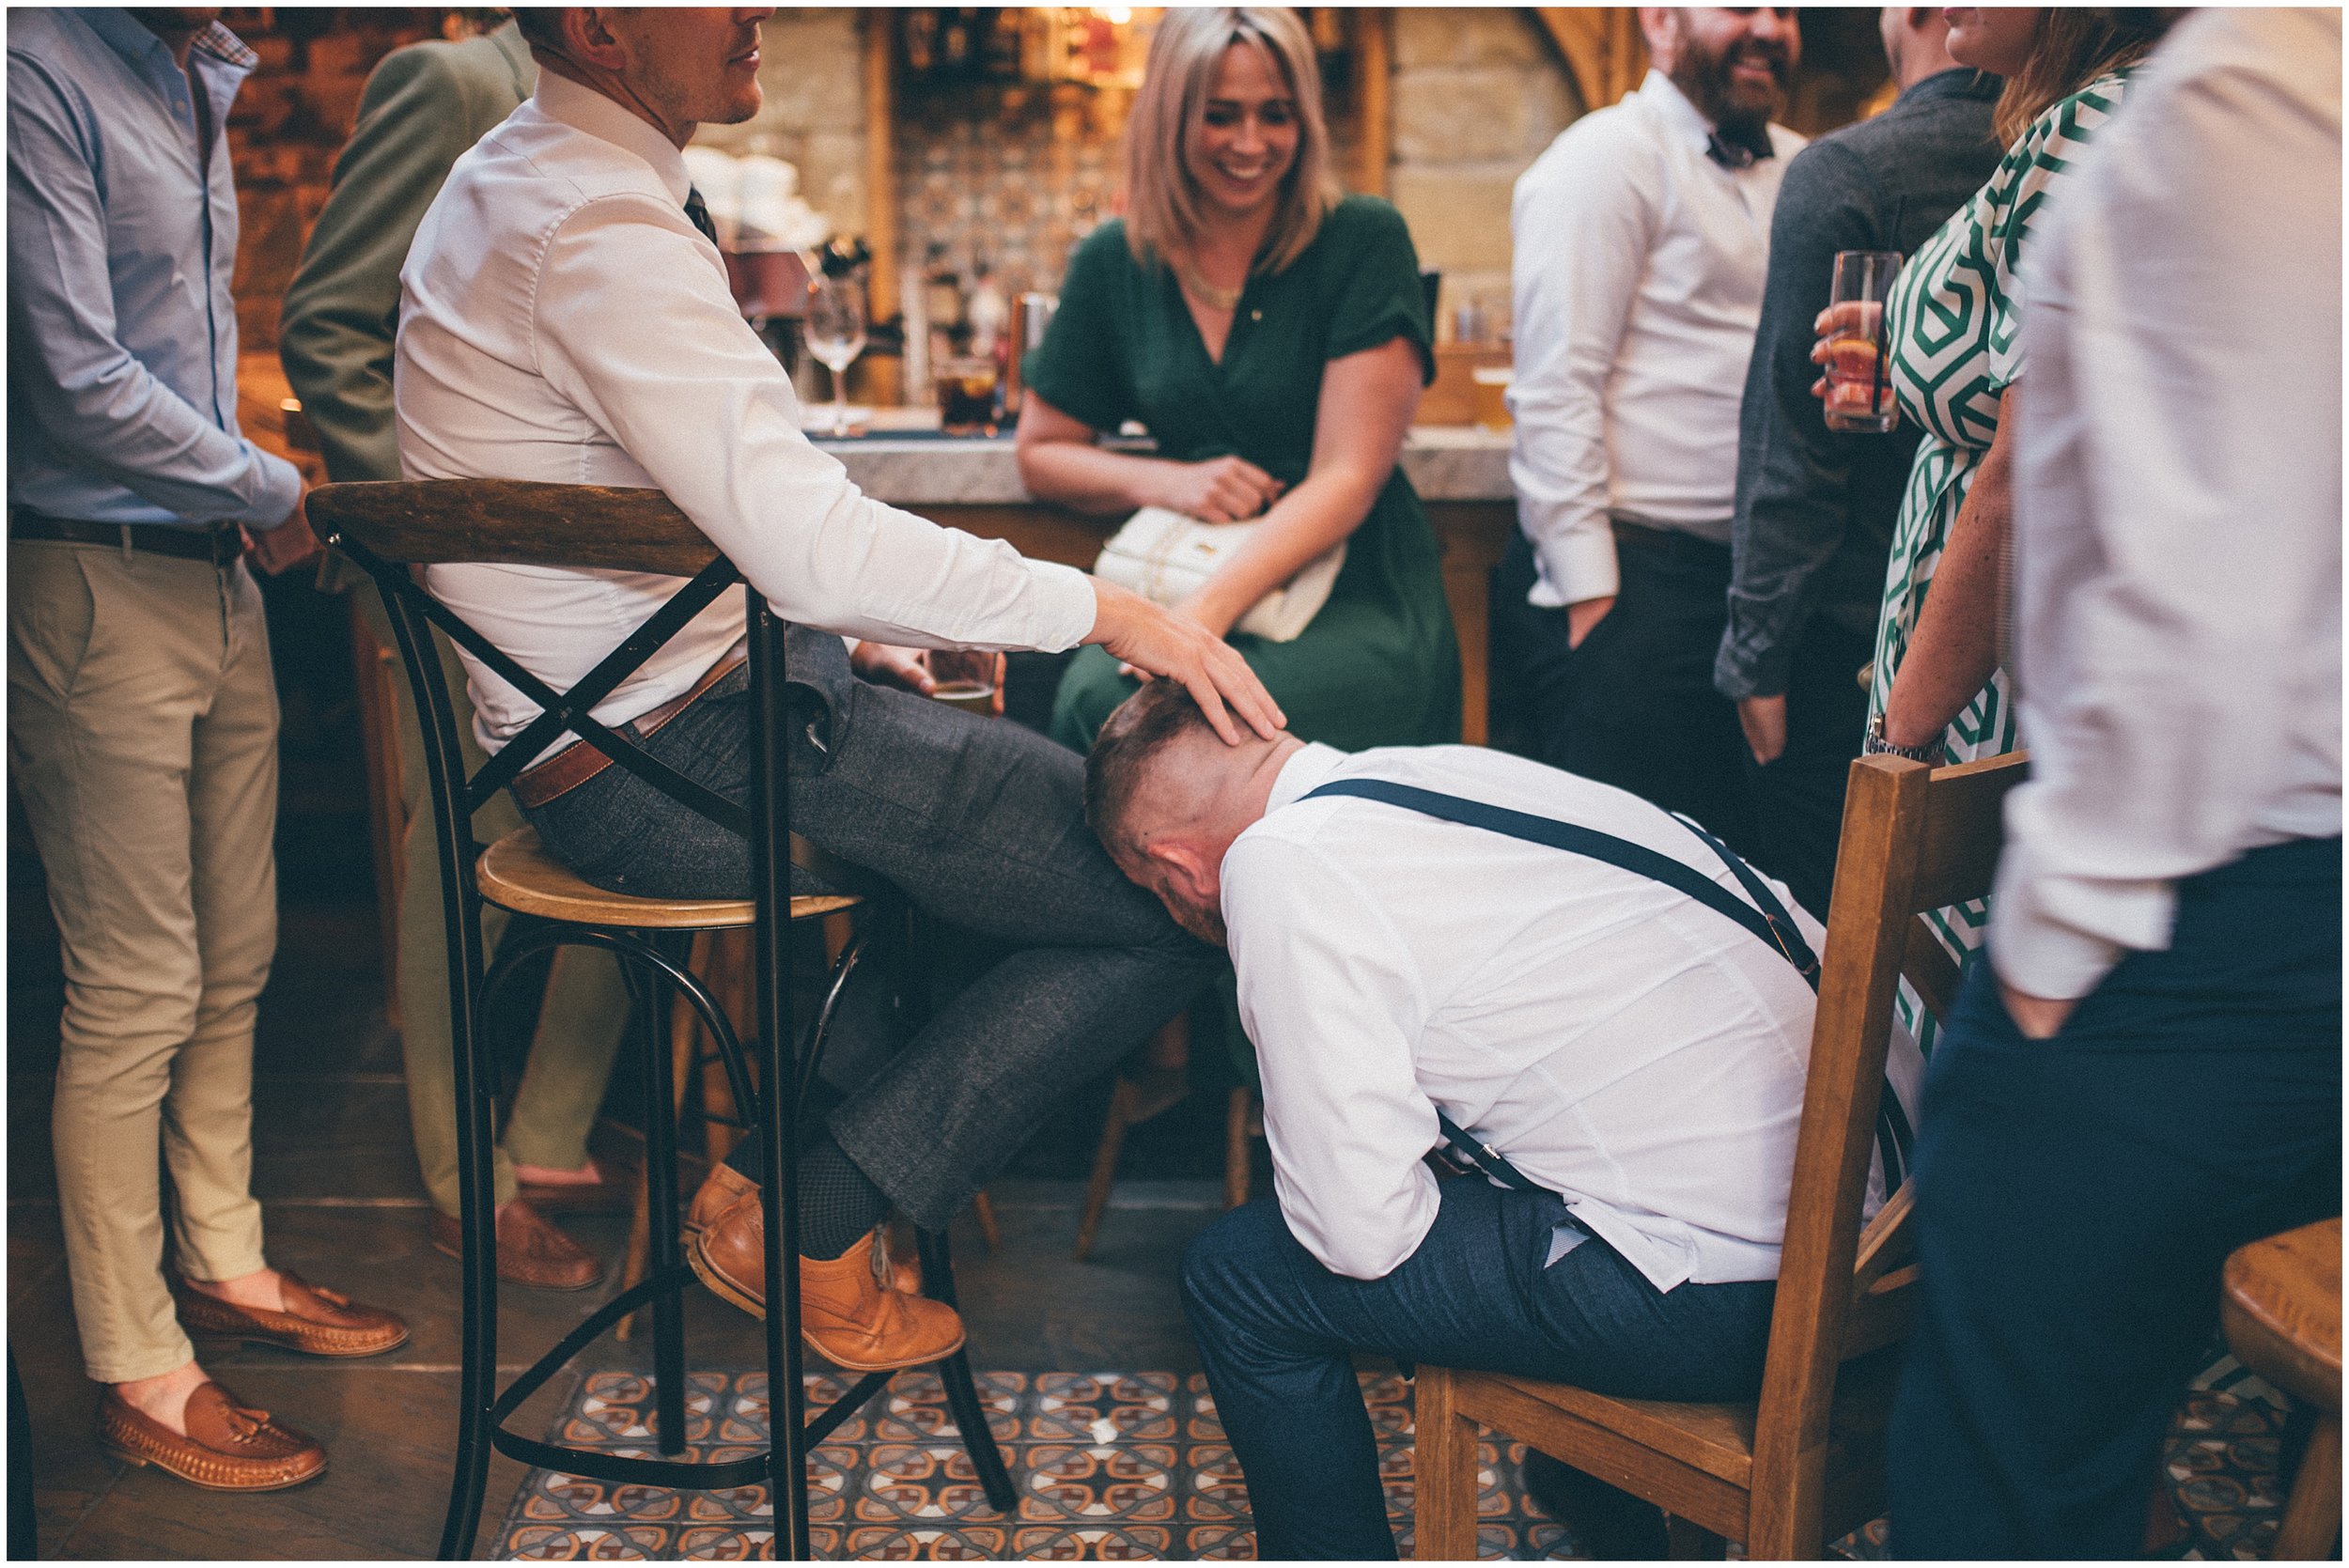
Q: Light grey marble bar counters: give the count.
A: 1